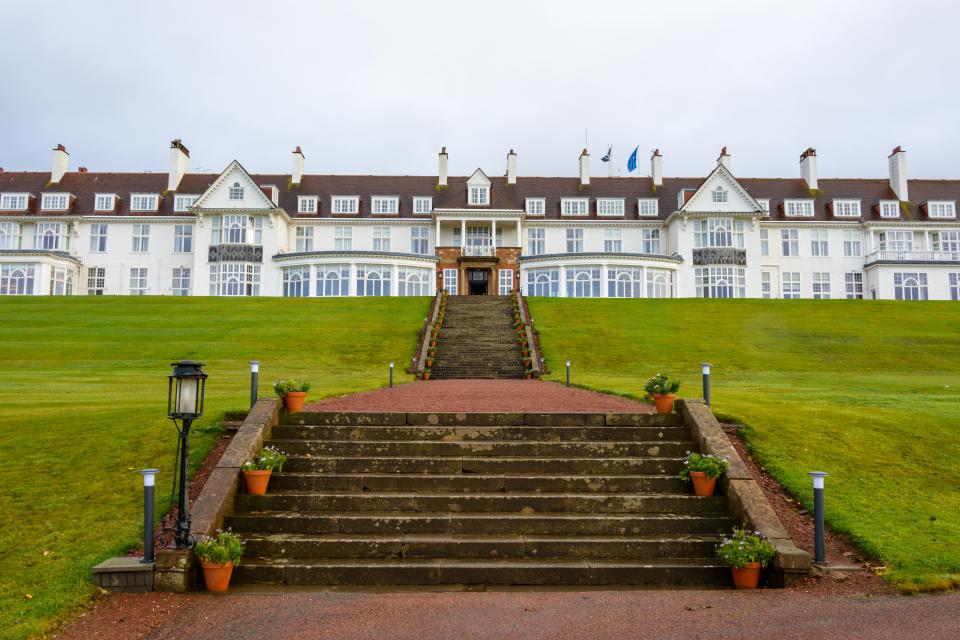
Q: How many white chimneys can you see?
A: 10